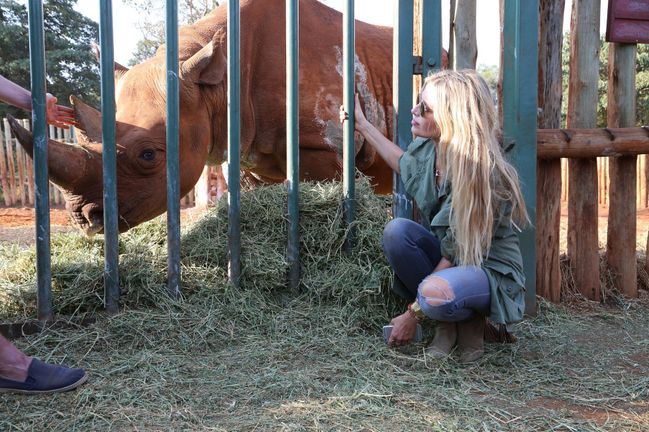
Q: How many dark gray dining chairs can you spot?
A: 0